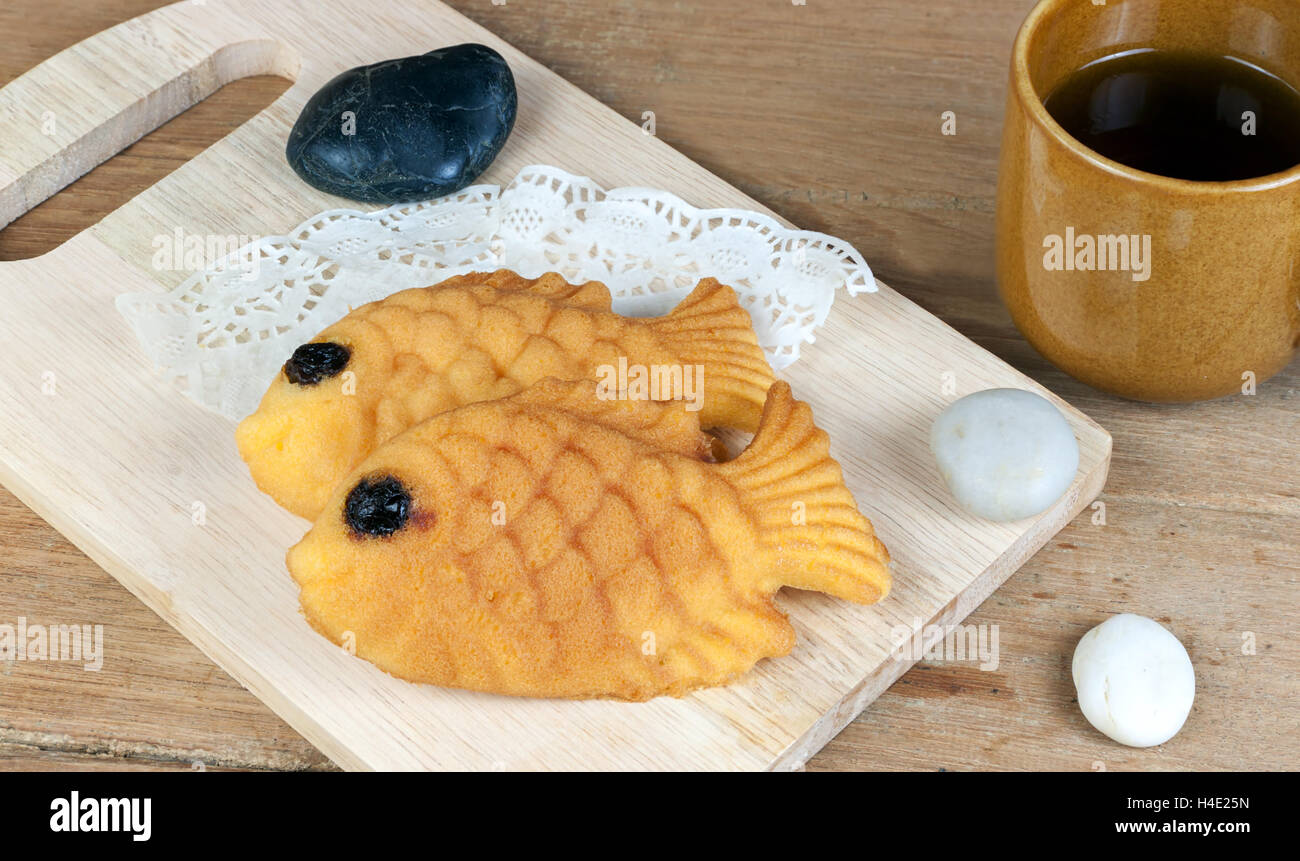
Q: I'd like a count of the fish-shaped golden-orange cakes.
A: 2